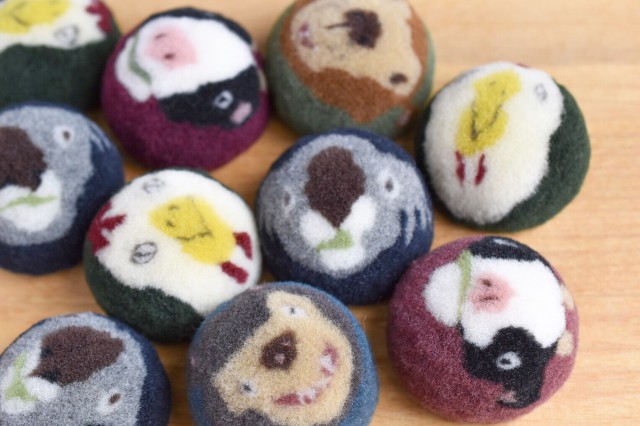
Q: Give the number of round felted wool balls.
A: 10